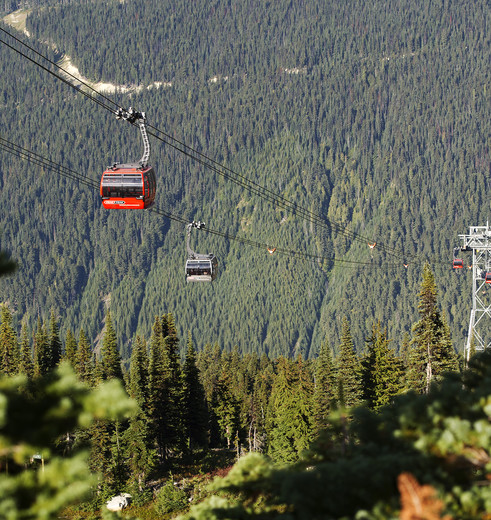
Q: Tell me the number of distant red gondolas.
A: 2